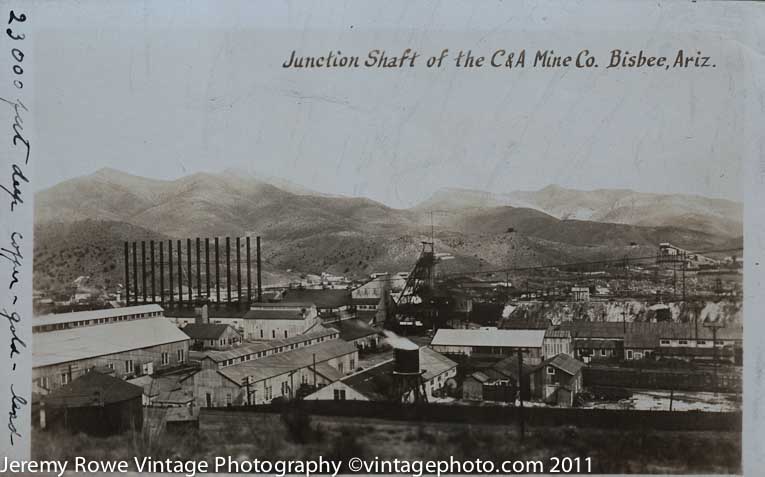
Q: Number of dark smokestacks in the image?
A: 15